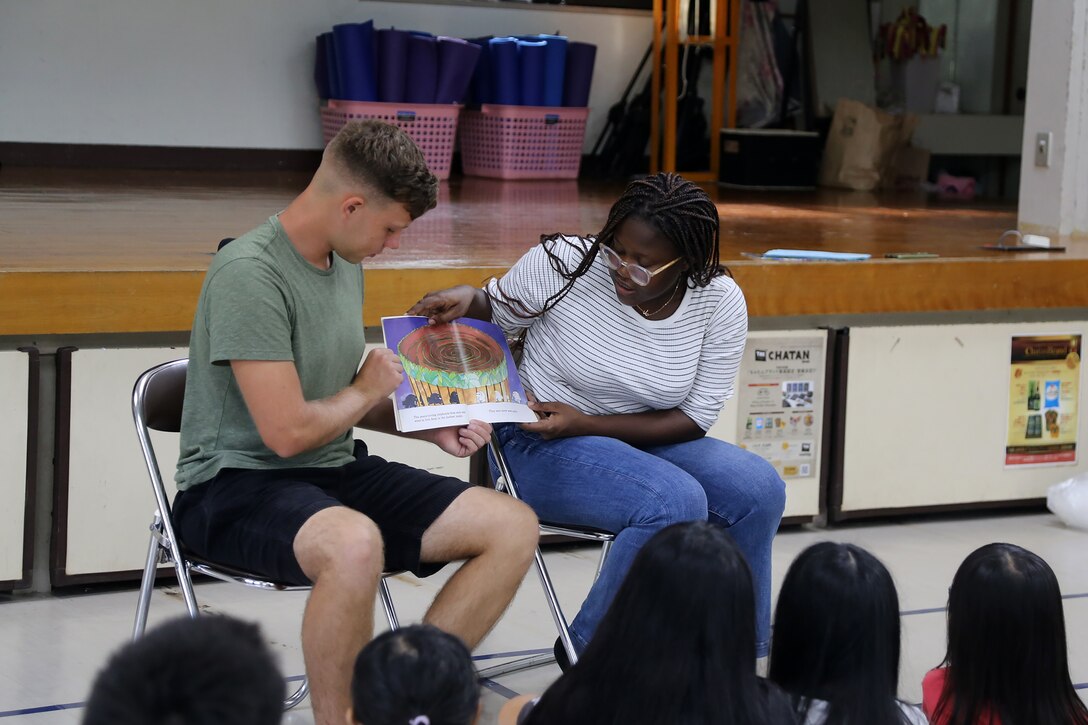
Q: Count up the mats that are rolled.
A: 11